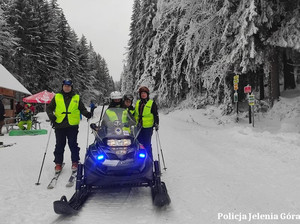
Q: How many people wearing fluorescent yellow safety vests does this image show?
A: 4